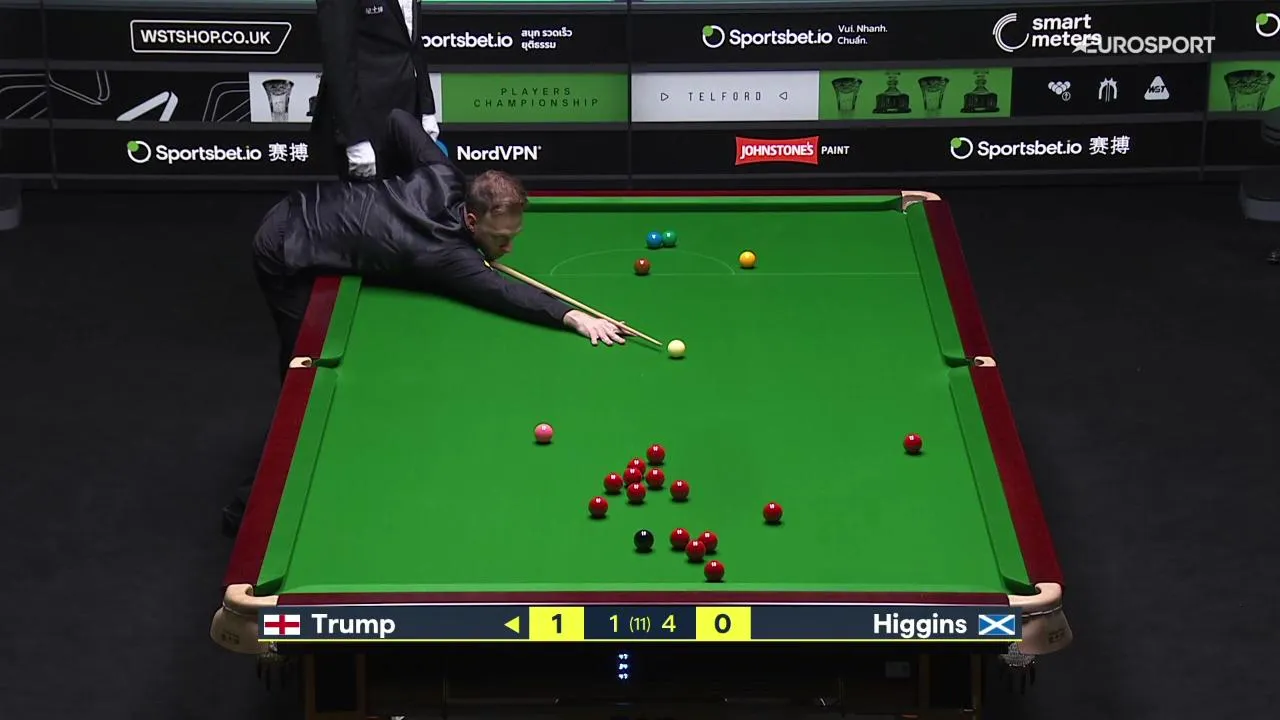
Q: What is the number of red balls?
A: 14